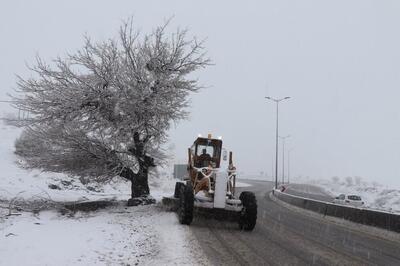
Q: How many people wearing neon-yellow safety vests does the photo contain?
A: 0